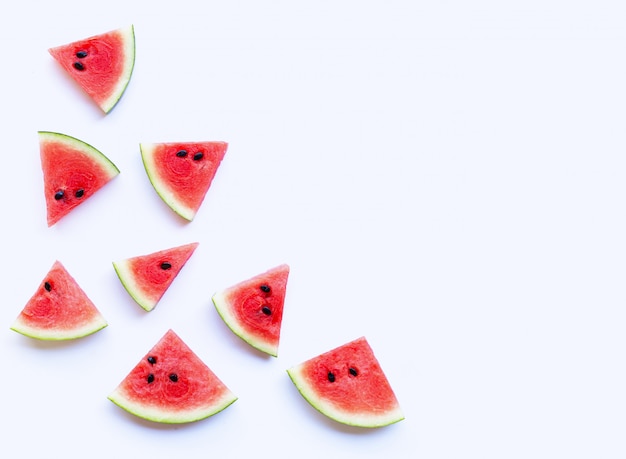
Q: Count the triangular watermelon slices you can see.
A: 8